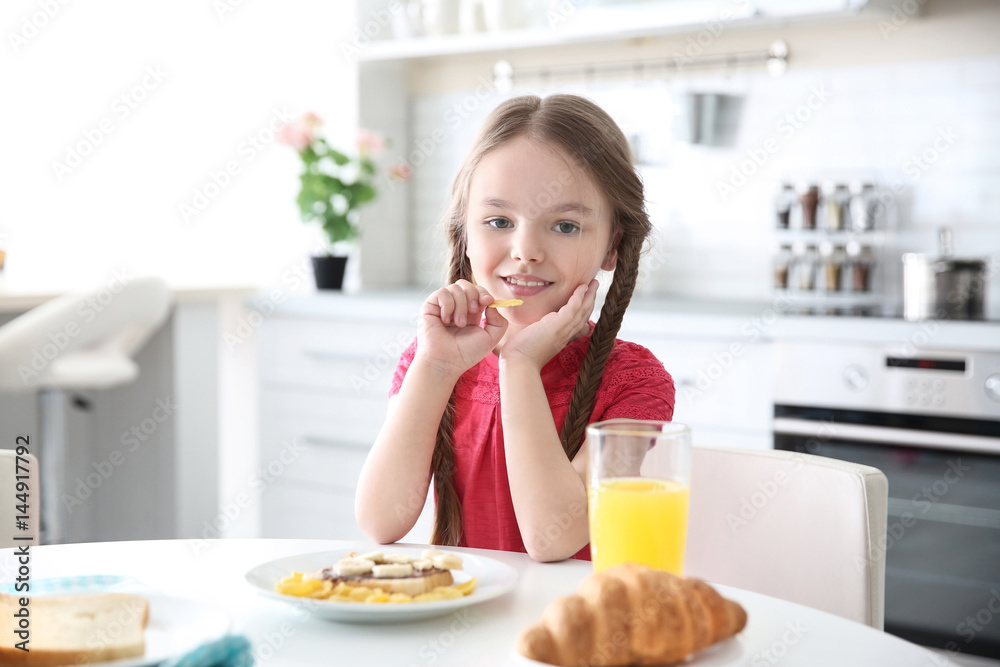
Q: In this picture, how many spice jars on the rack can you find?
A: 8